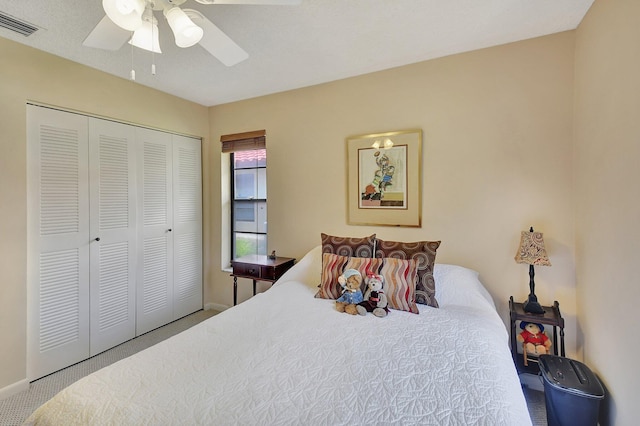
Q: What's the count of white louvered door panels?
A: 4